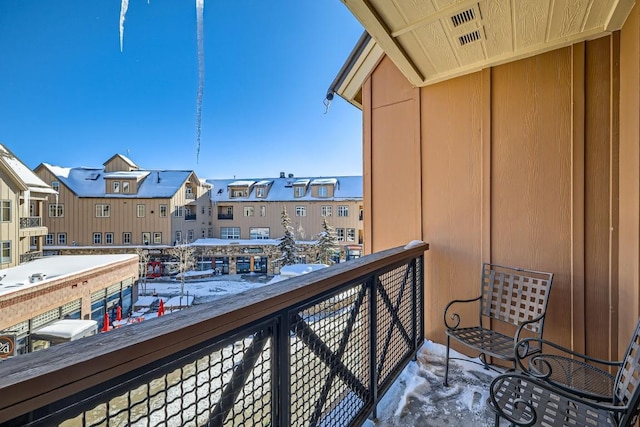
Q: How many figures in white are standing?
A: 0